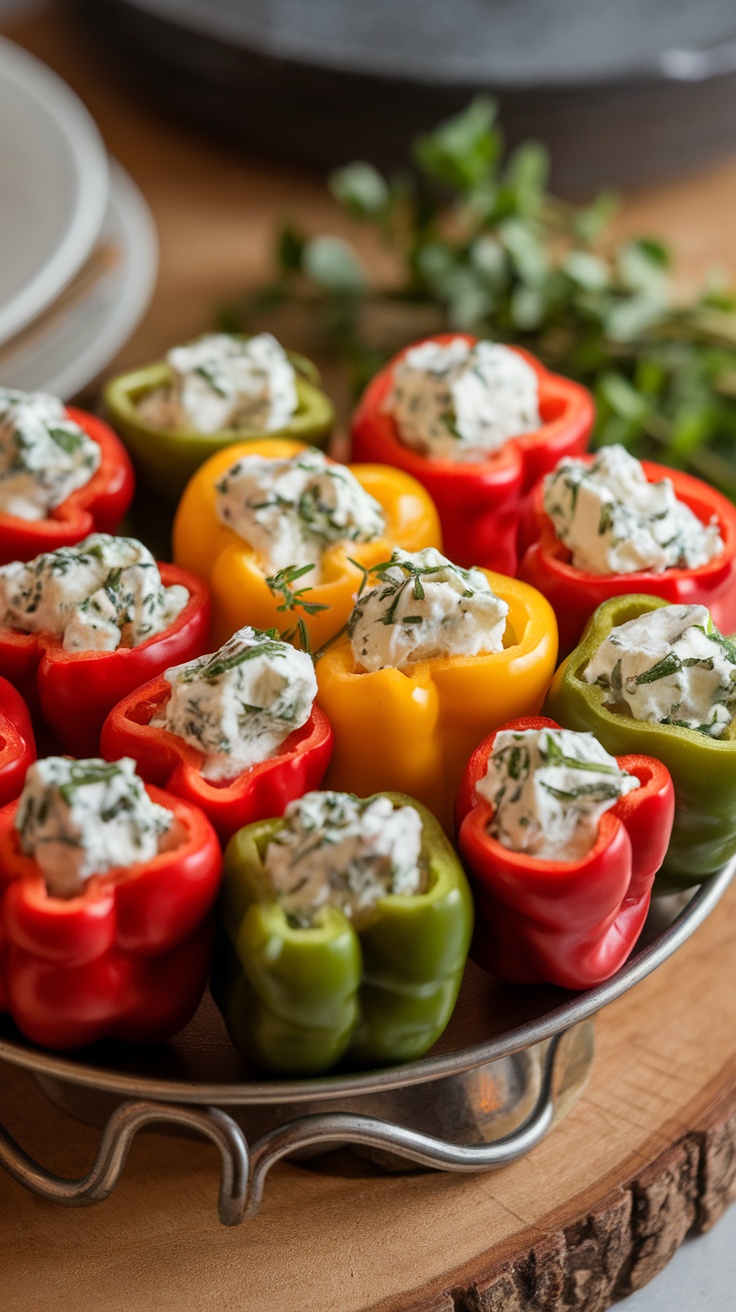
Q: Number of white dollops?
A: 12